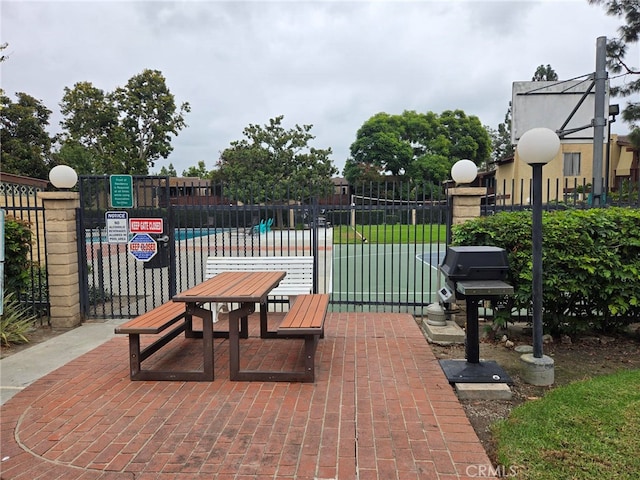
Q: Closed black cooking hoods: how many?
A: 1